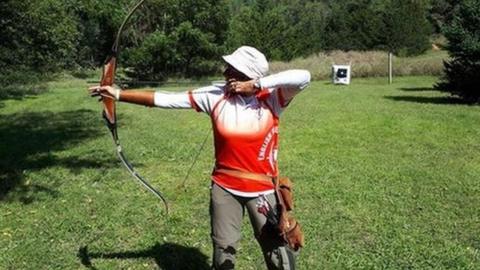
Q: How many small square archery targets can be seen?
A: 1